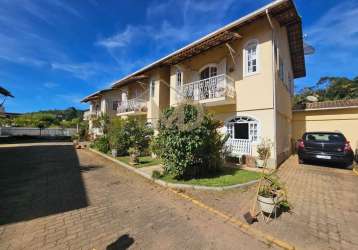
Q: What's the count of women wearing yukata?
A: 0